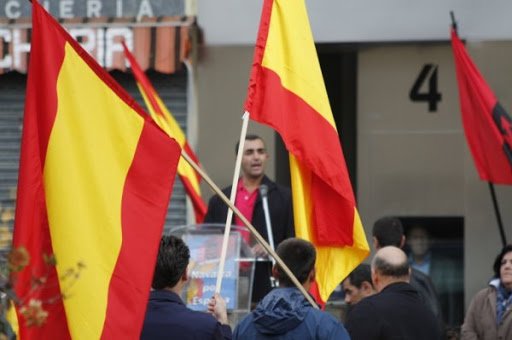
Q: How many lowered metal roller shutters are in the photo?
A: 1